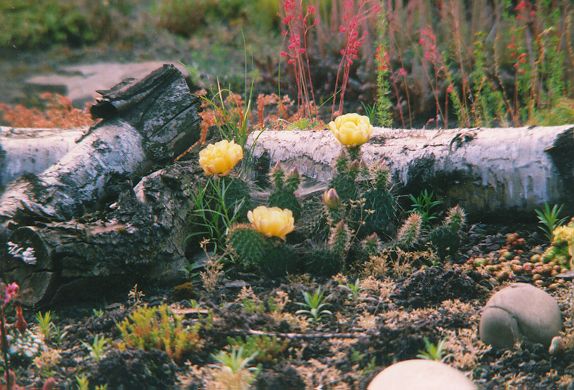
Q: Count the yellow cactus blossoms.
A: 3